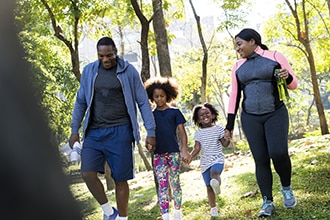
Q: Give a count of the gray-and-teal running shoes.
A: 2